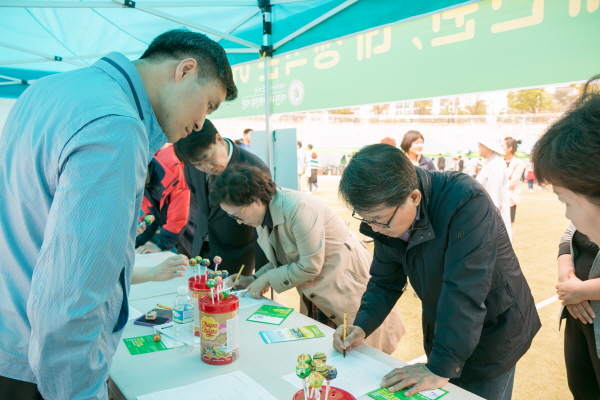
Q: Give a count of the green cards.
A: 3